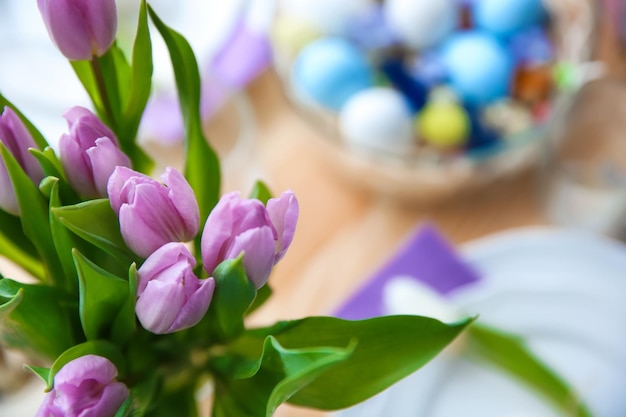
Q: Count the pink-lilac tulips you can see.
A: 7